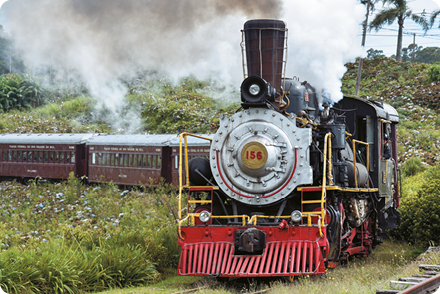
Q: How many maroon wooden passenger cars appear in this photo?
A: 3